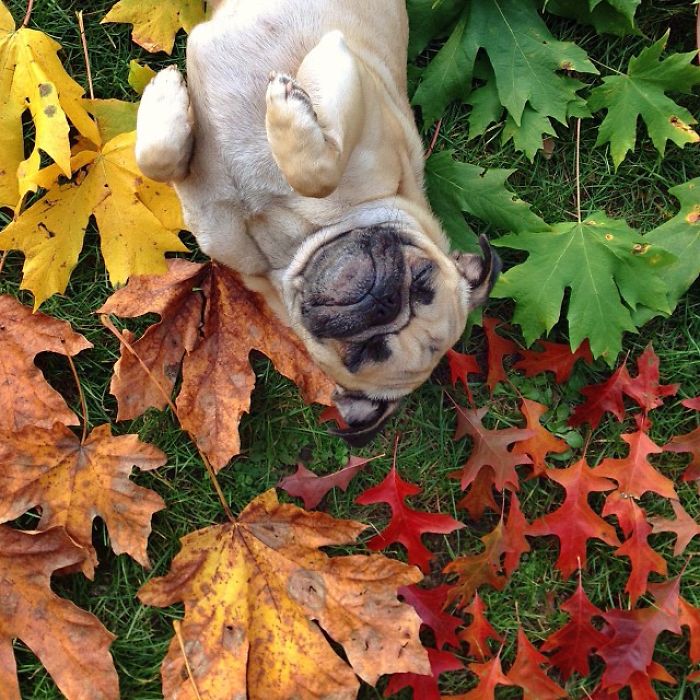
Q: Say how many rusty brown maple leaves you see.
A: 5